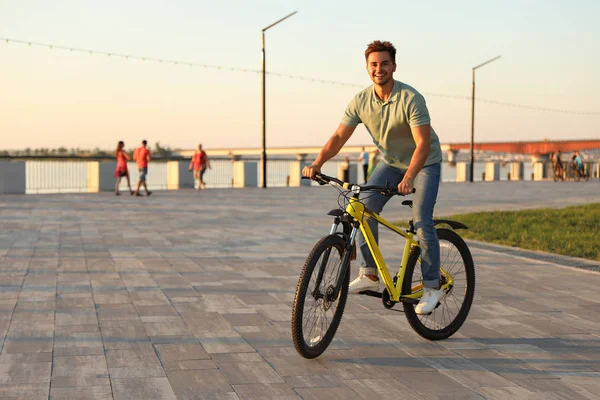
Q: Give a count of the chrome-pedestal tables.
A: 0